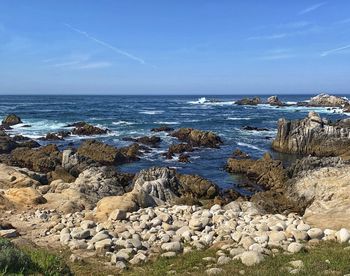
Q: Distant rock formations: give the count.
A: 3